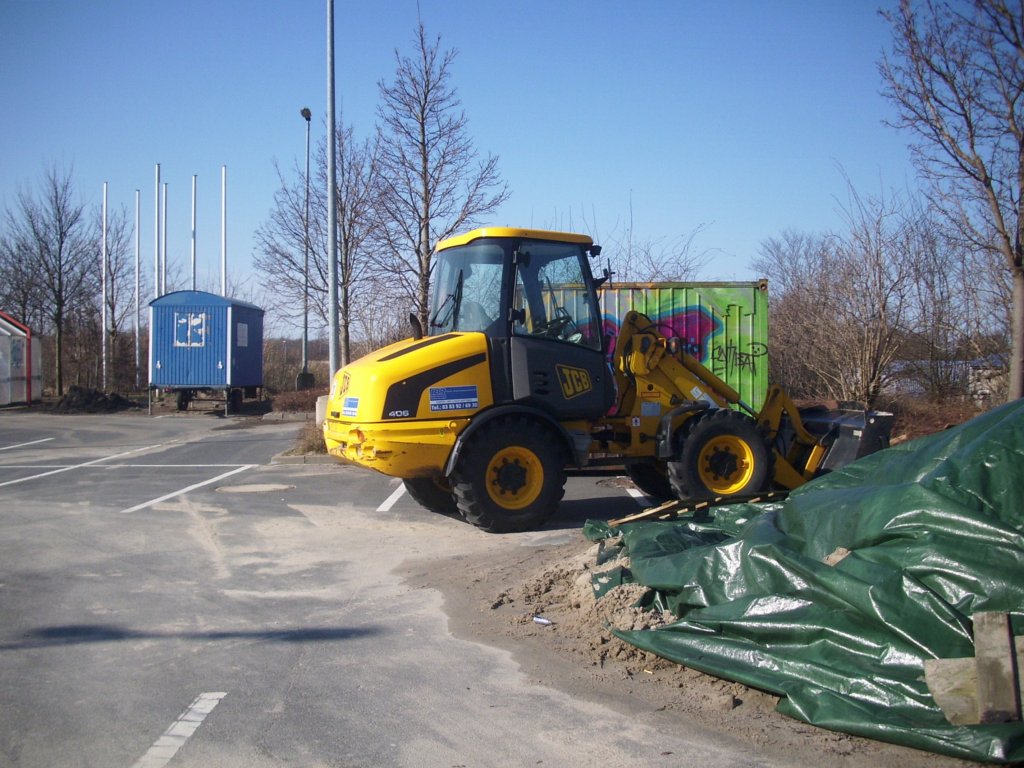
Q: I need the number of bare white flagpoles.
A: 6